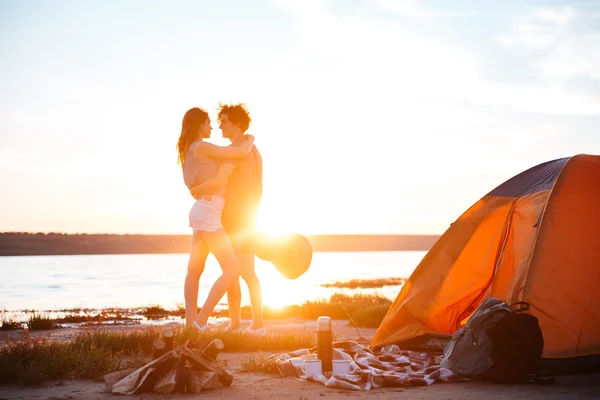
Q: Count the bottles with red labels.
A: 0